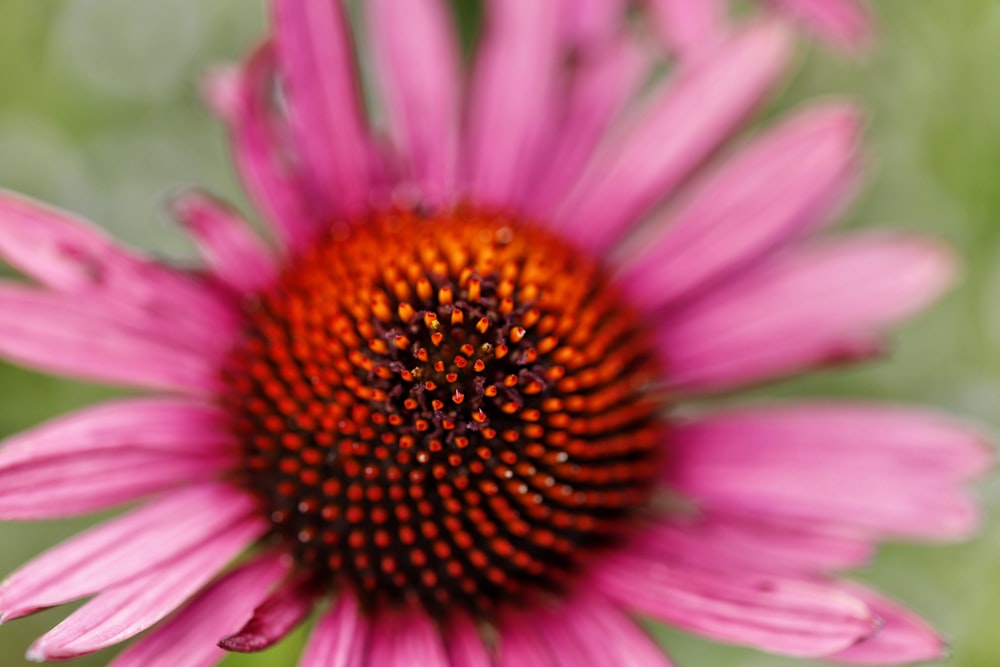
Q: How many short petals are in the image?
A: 2